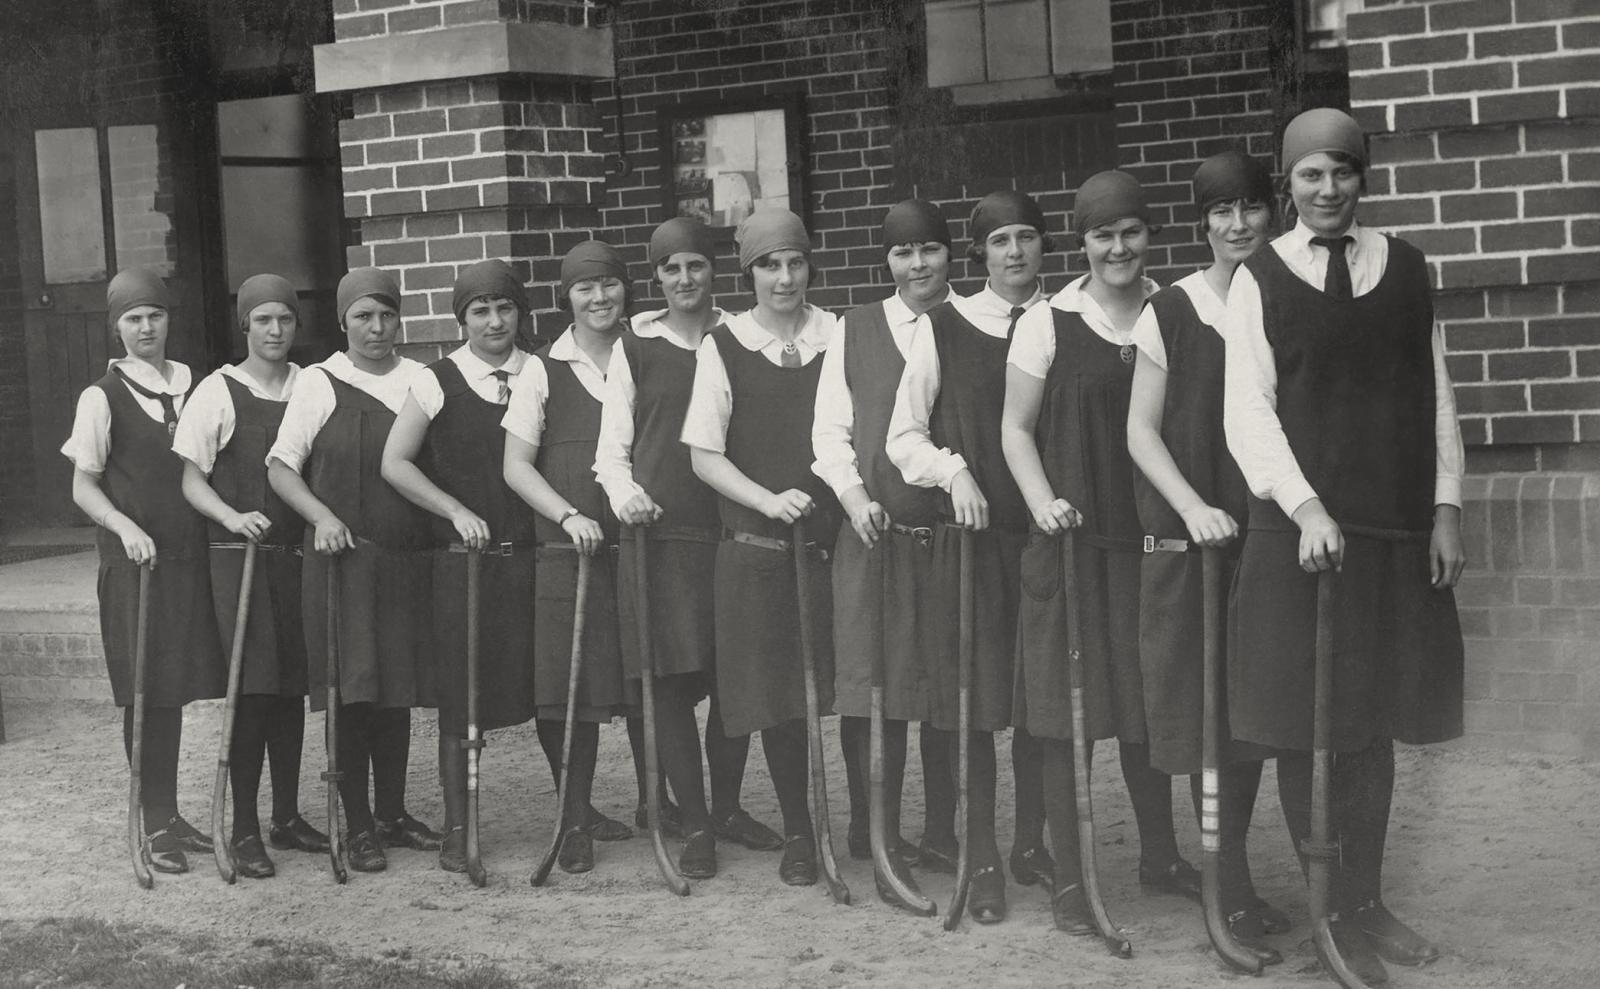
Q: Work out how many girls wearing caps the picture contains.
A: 12